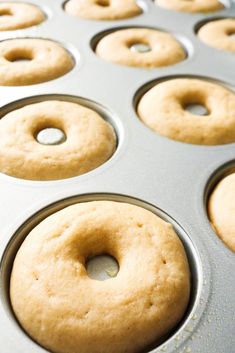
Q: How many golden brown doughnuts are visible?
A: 10